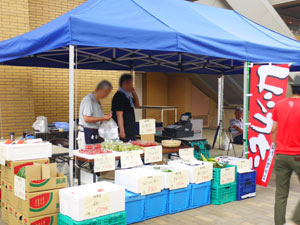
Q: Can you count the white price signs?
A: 12